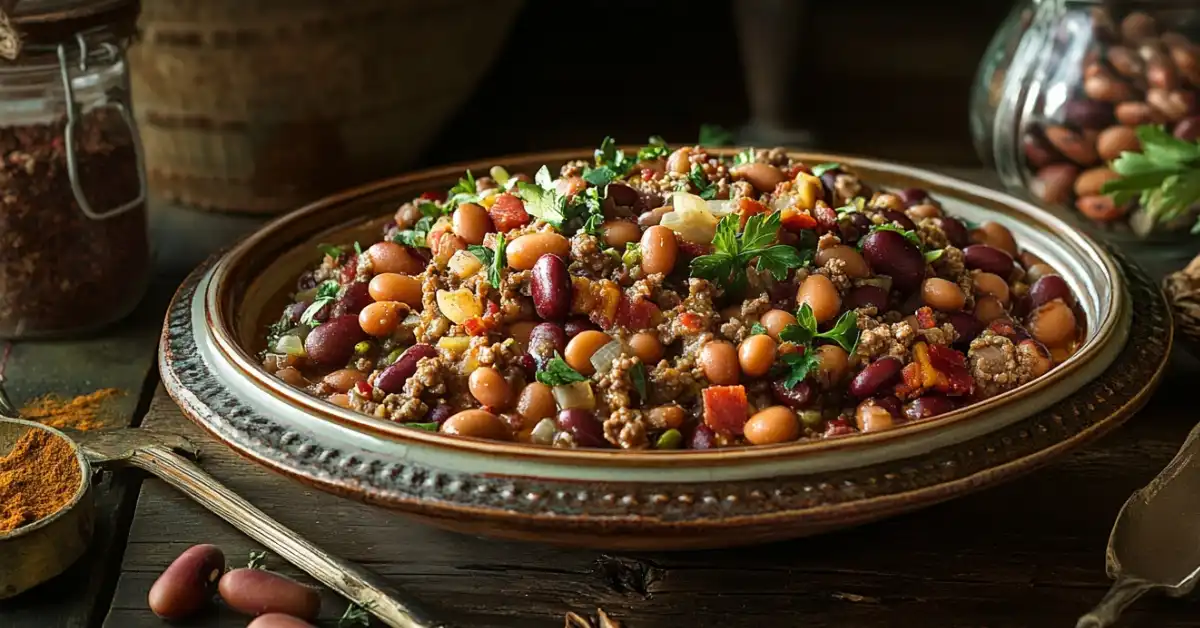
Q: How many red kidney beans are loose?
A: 3